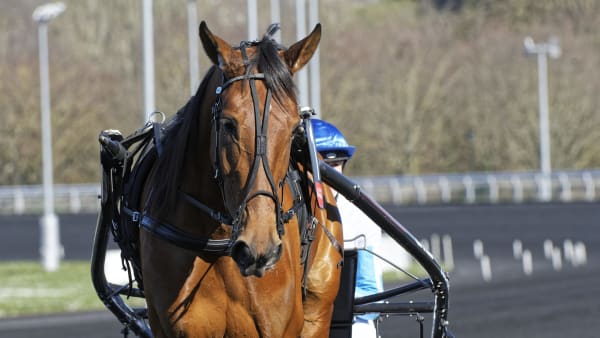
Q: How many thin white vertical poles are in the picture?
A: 8